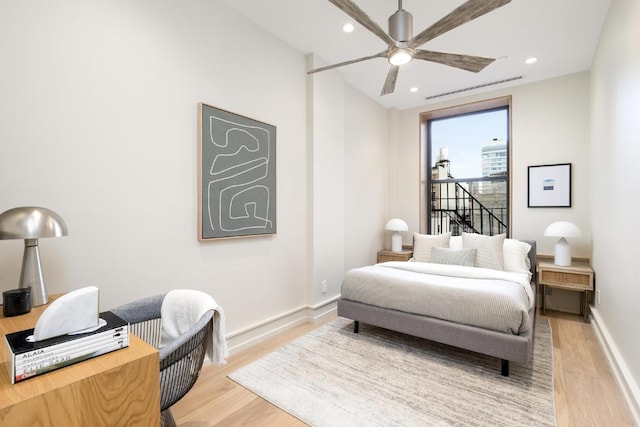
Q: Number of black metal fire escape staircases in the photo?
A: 1